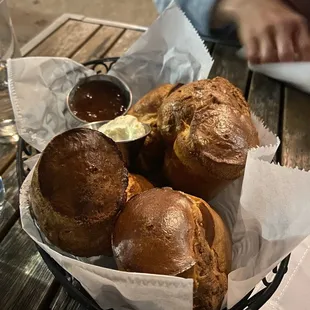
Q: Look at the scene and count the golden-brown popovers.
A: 4